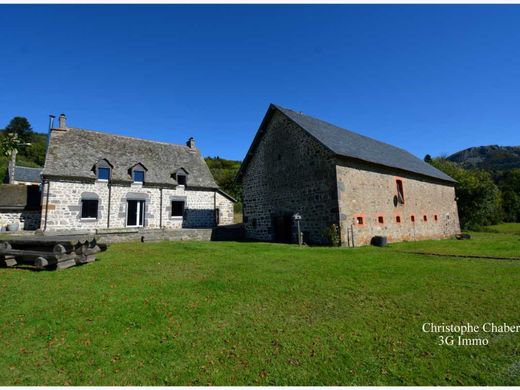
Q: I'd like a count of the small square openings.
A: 6